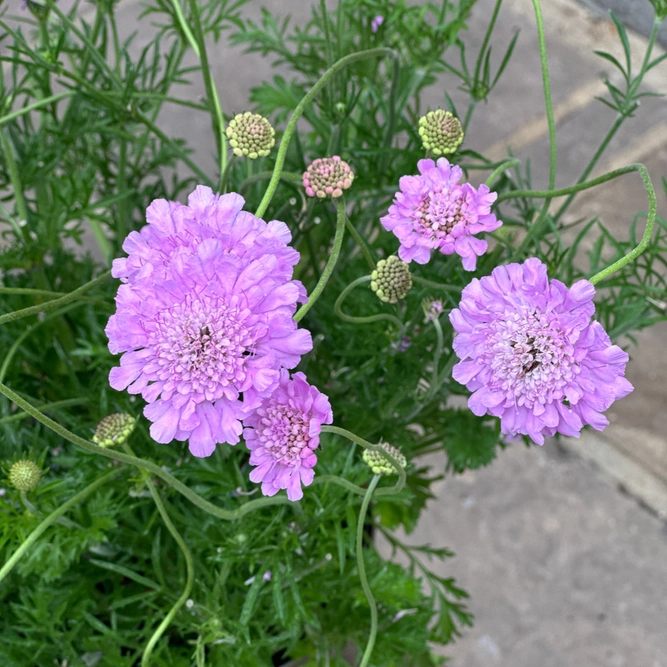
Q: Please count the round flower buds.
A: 7